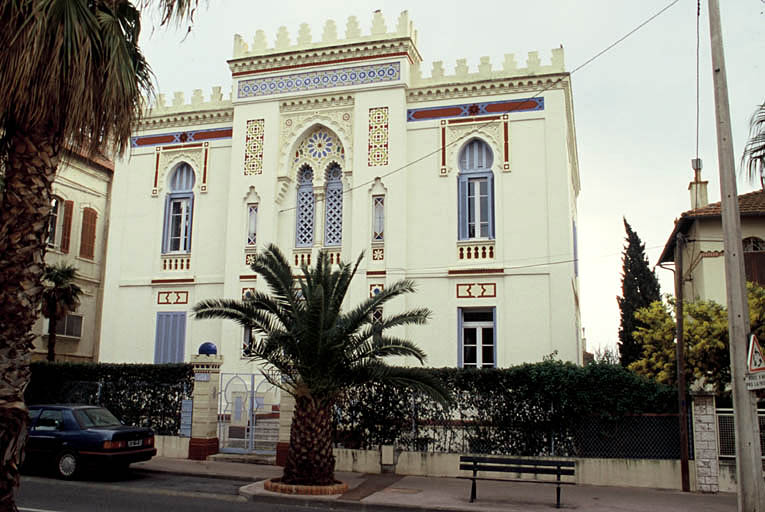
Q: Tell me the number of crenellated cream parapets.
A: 3